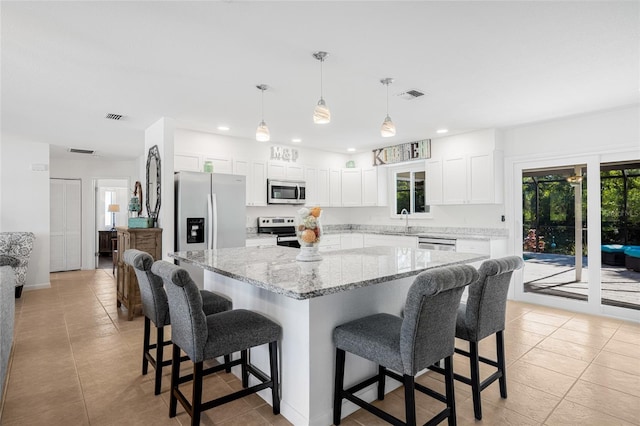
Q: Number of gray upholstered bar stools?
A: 4